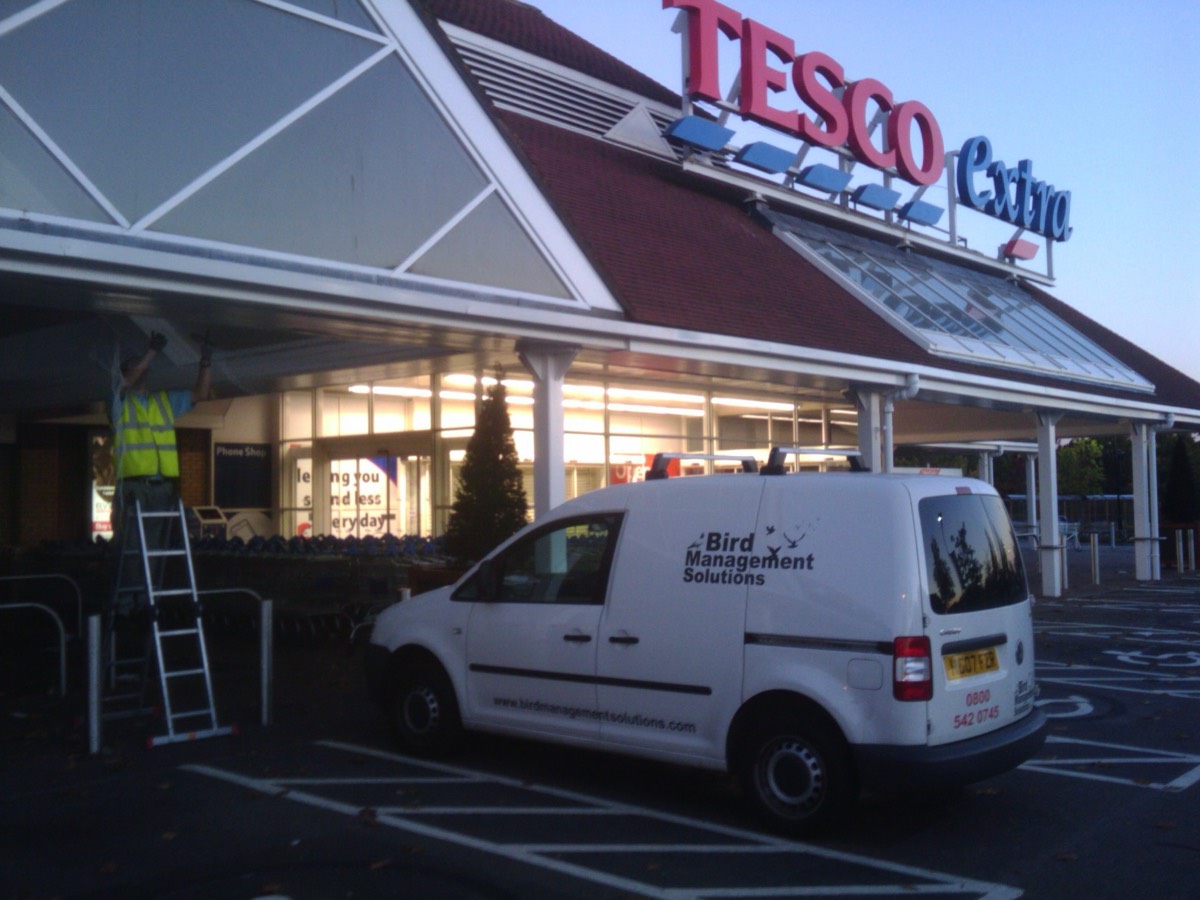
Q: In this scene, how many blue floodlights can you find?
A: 5